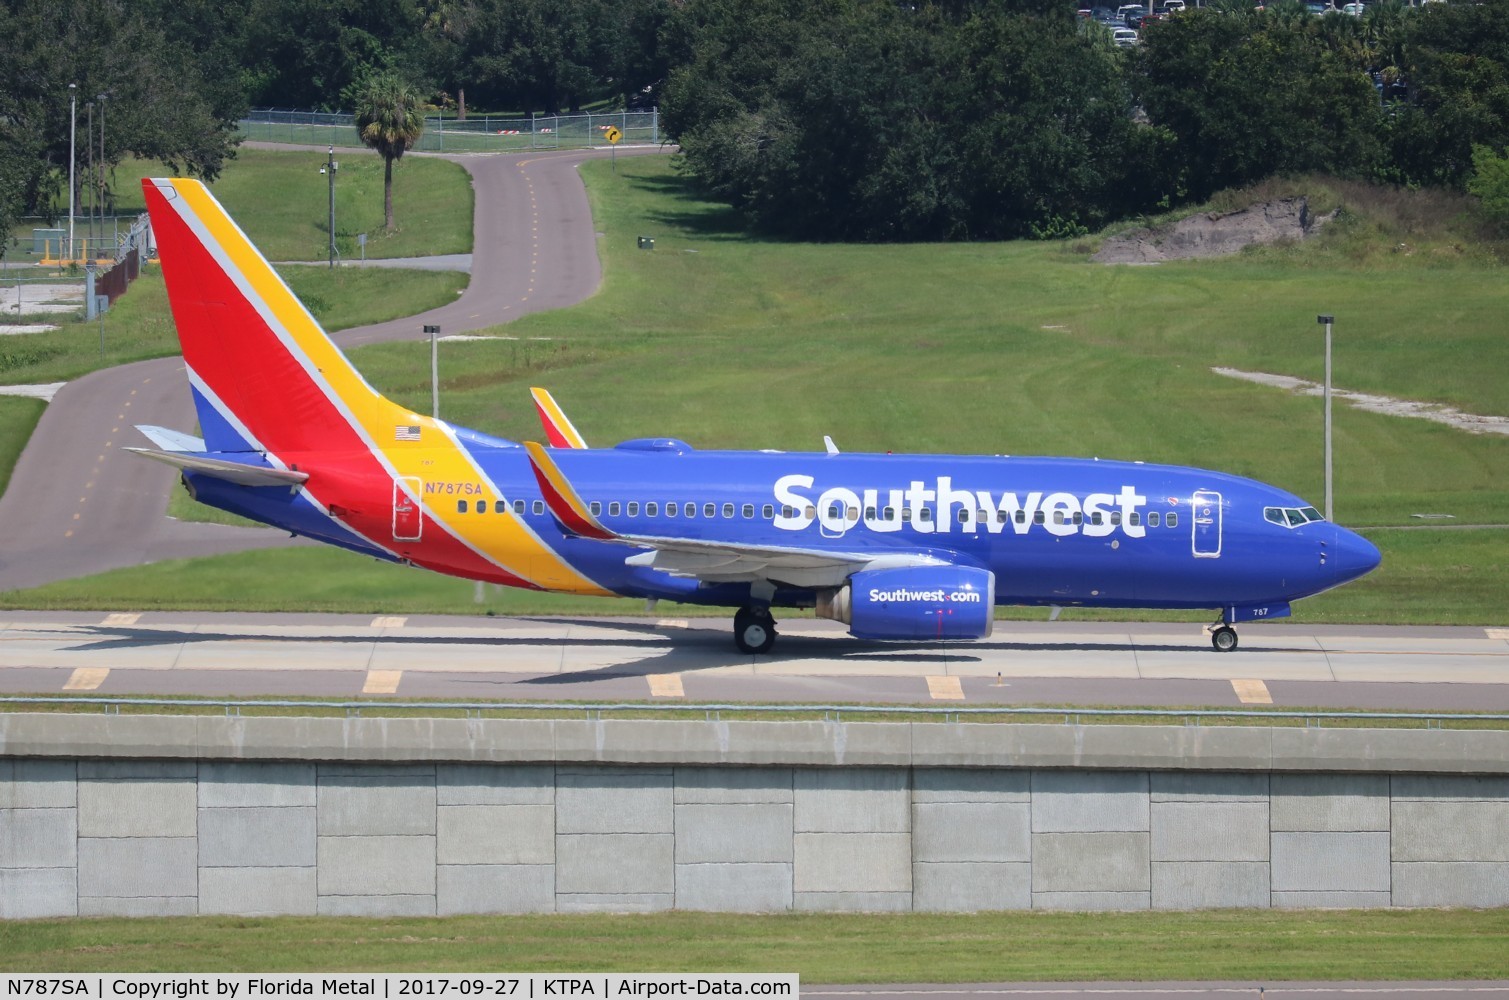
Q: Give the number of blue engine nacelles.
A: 1